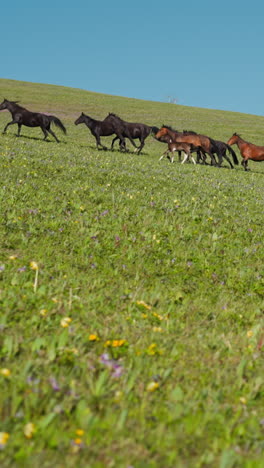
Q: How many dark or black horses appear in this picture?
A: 4